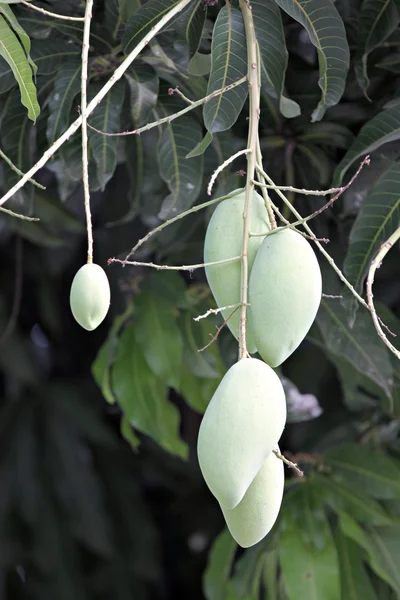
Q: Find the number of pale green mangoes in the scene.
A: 5